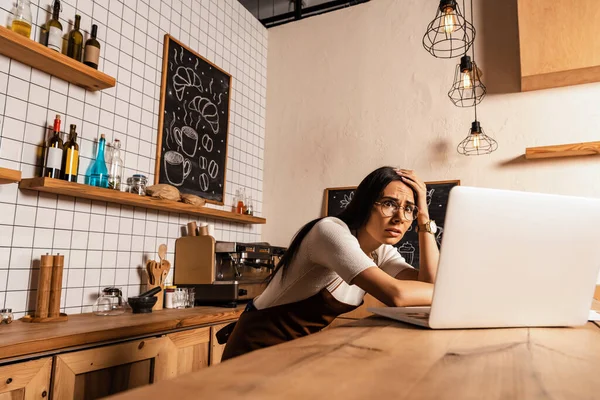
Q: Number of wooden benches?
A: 2